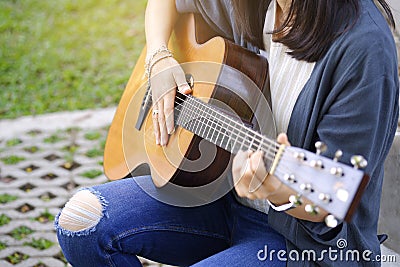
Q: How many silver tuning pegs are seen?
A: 6